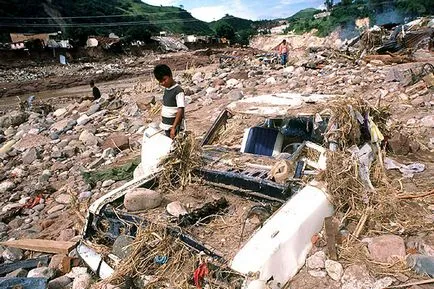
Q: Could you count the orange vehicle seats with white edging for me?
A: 0